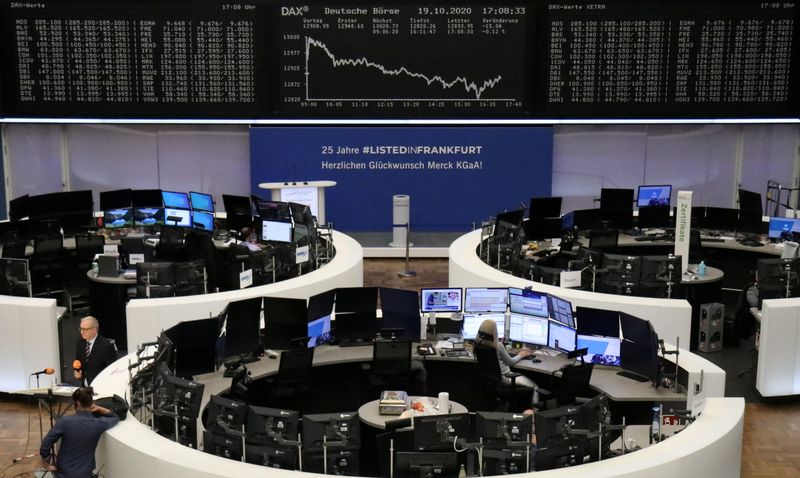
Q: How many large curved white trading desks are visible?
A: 3